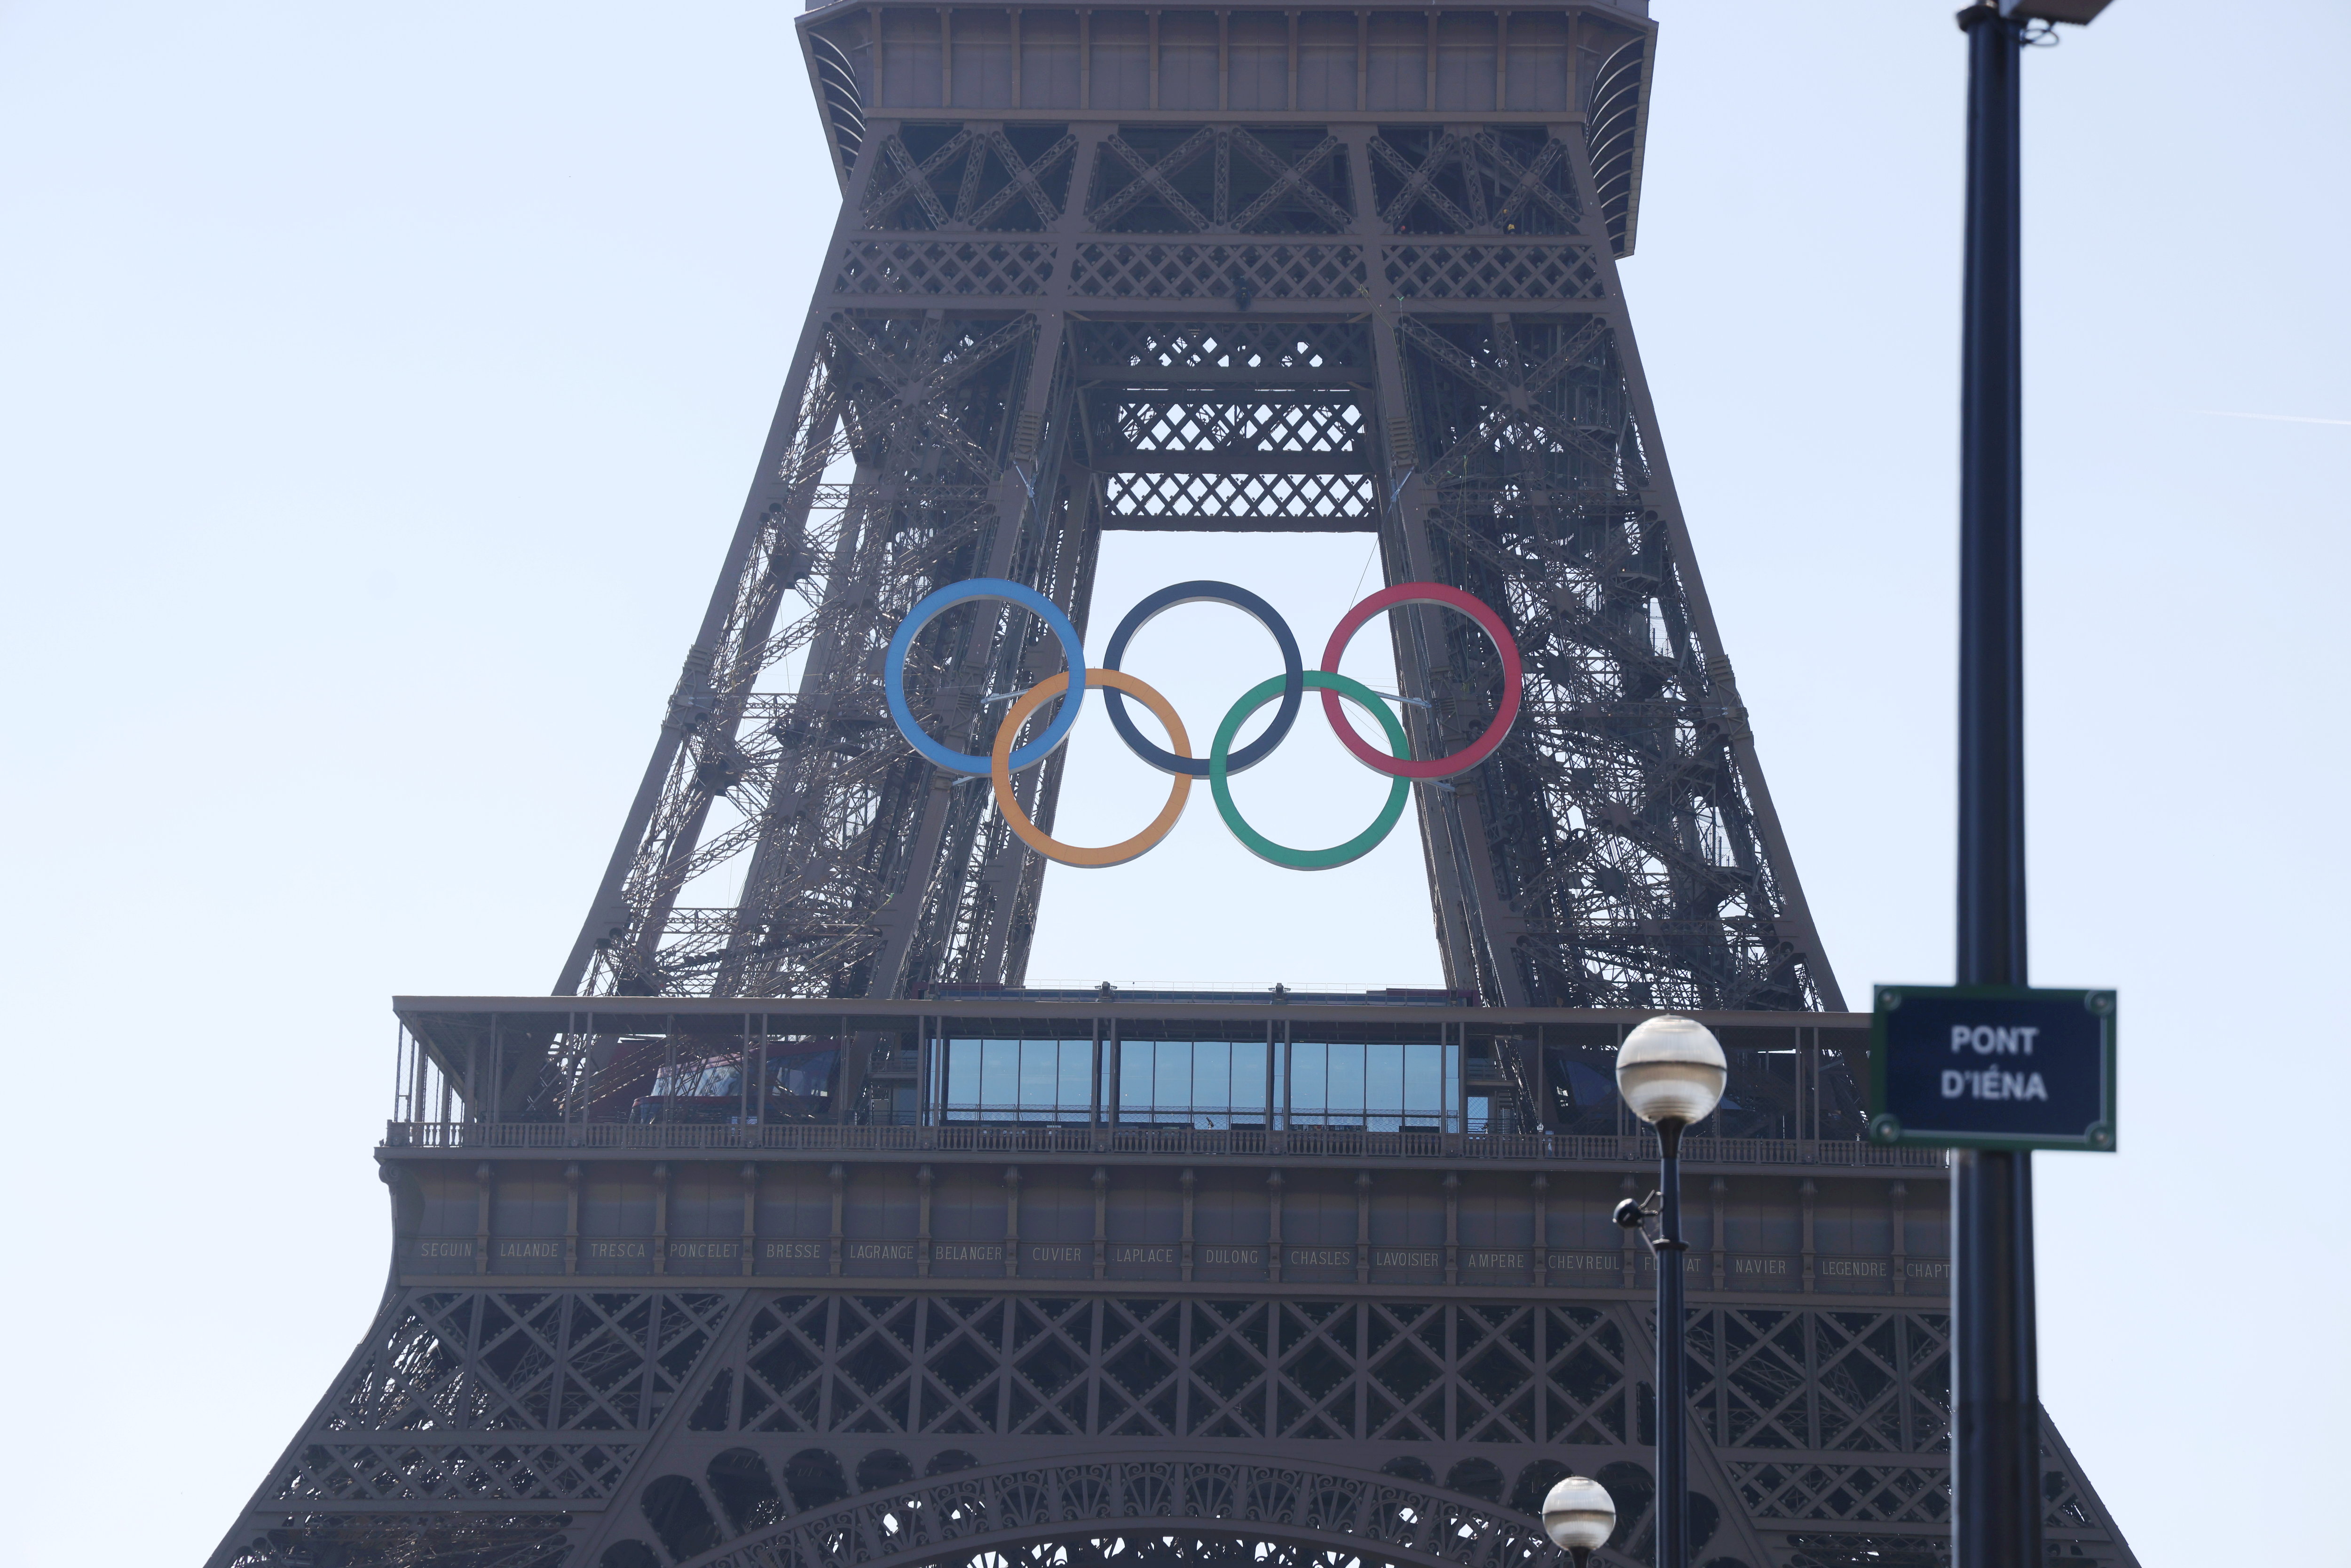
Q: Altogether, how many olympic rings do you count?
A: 5